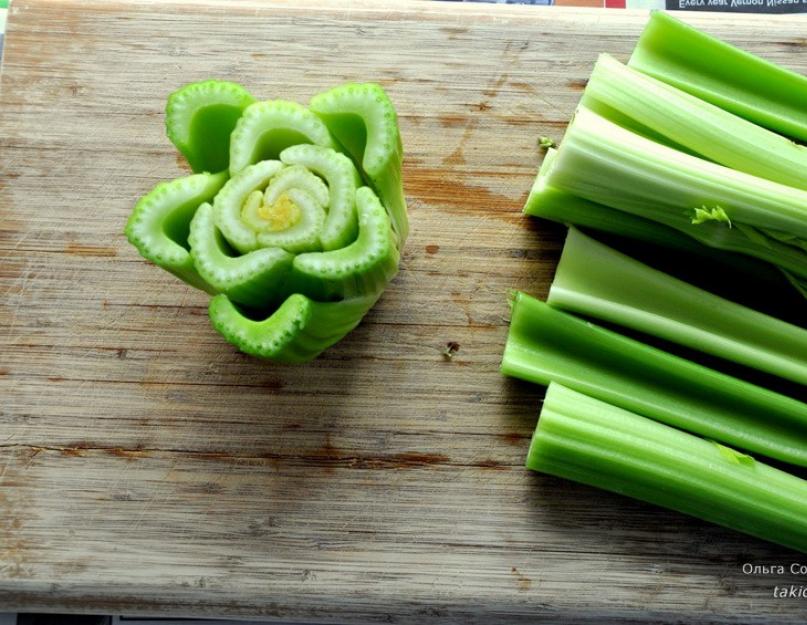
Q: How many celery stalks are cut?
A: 7